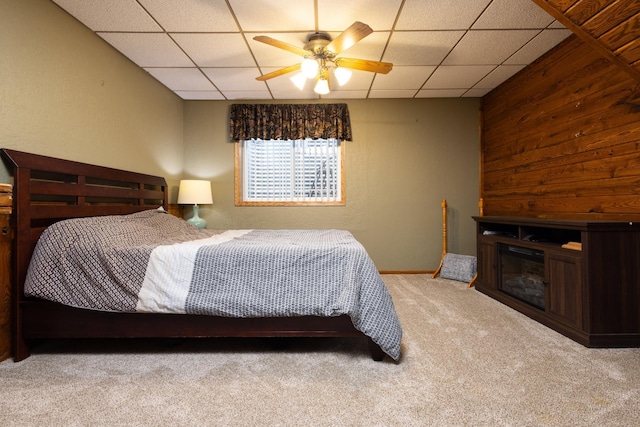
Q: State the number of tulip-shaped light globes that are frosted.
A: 4